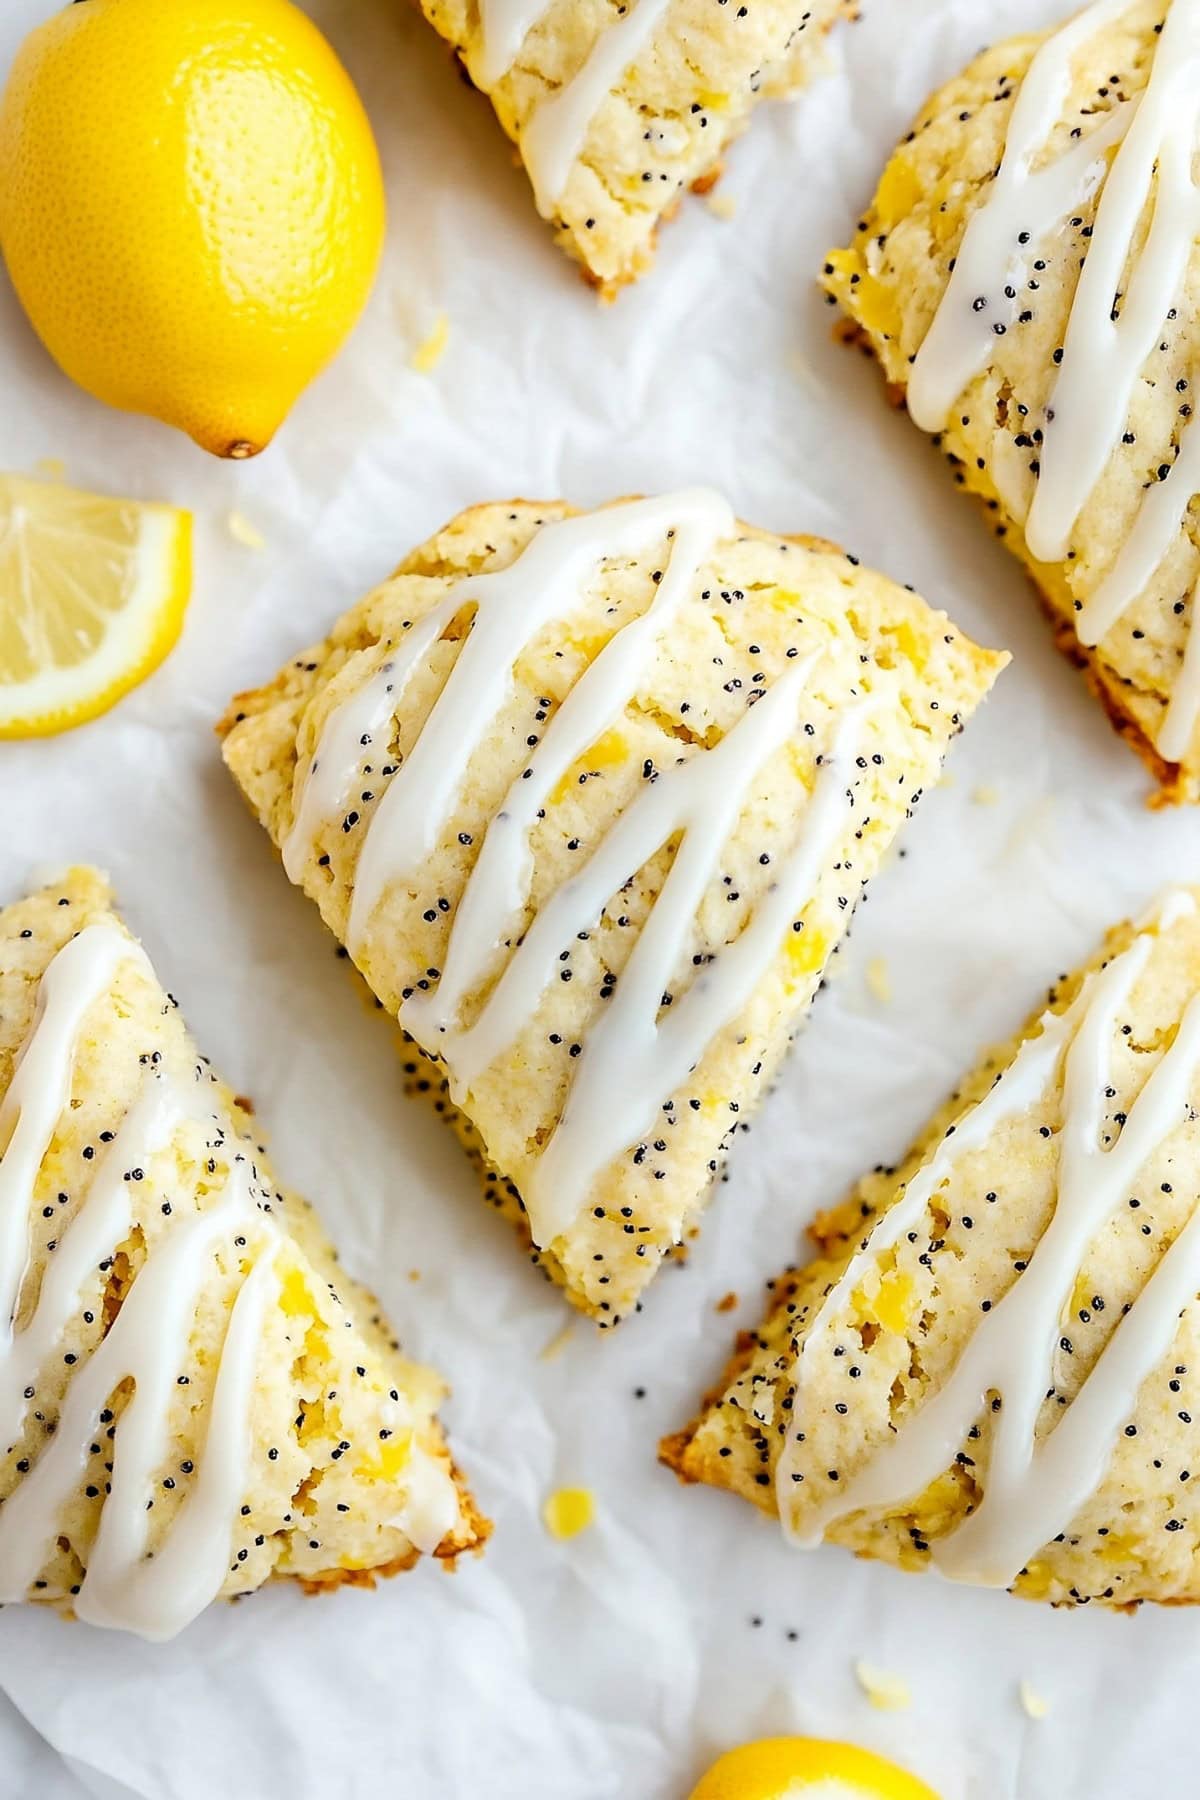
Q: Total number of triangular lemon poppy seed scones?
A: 5